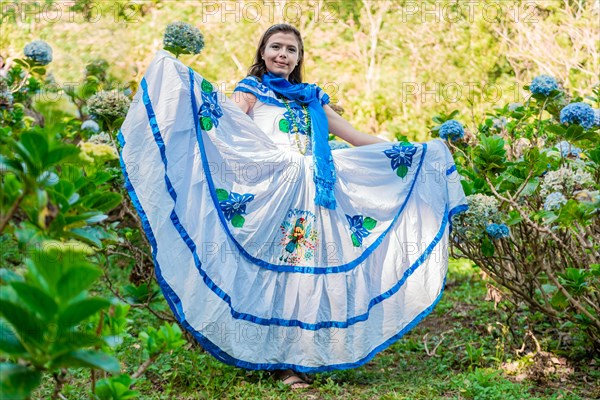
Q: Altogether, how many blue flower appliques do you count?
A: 5